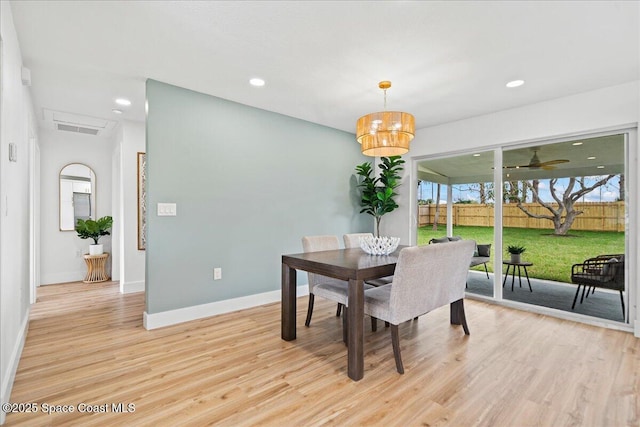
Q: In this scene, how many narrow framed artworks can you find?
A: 1